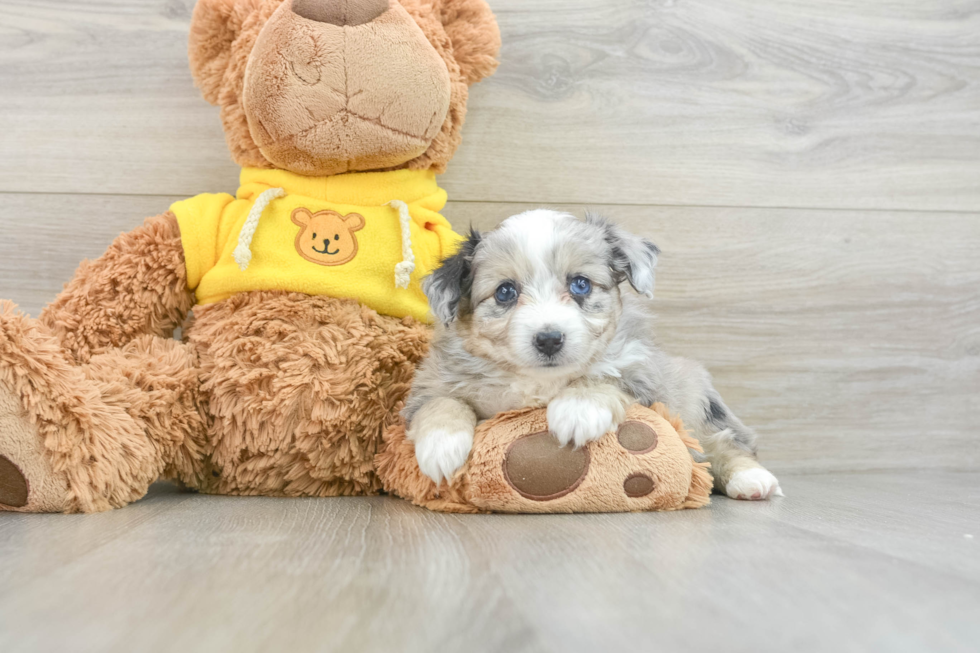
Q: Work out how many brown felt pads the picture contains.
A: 4